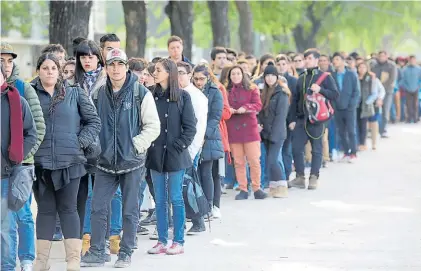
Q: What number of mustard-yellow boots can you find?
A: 2